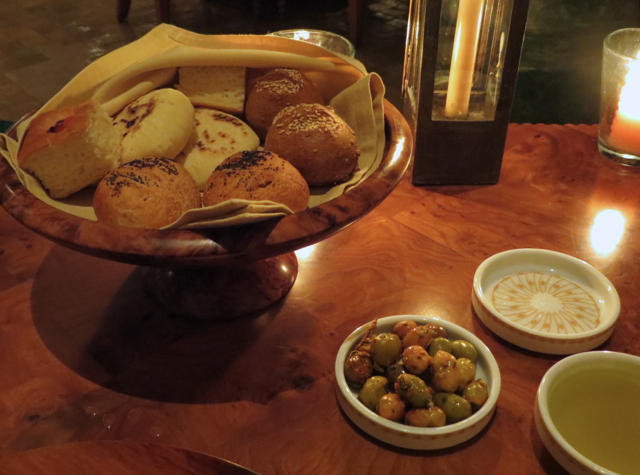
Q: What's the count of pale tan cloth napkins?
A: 1